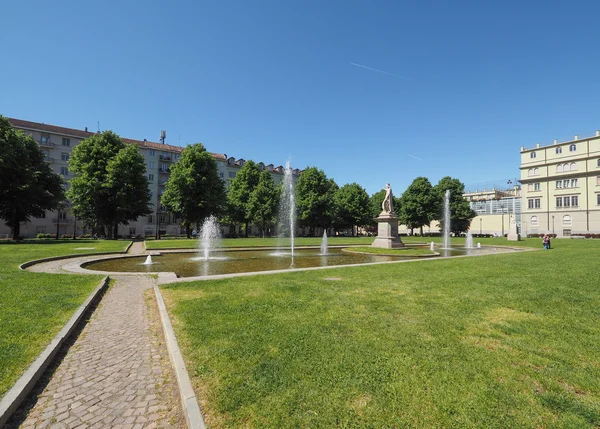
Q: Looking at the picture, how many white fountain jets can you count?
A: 8